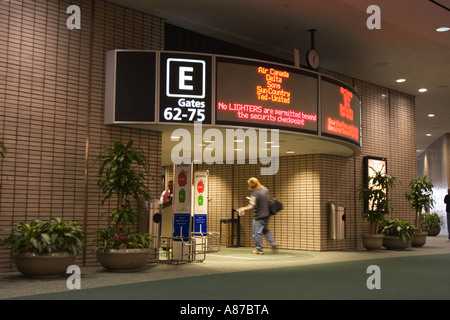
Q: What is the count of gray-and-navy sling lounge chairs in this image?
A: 0